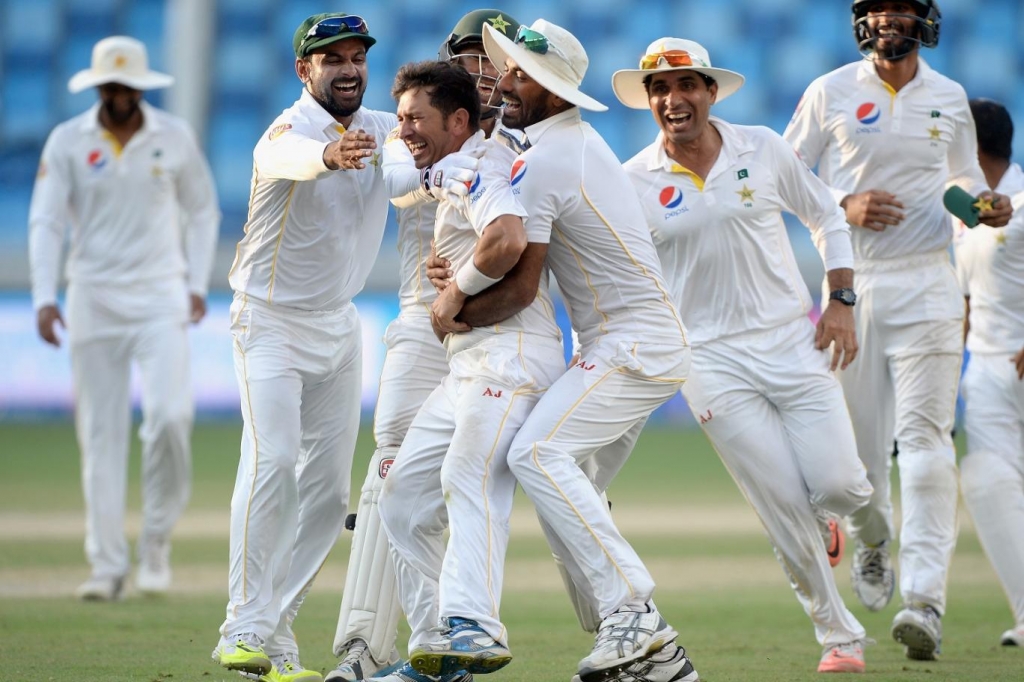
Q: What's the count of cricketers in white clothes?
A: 8